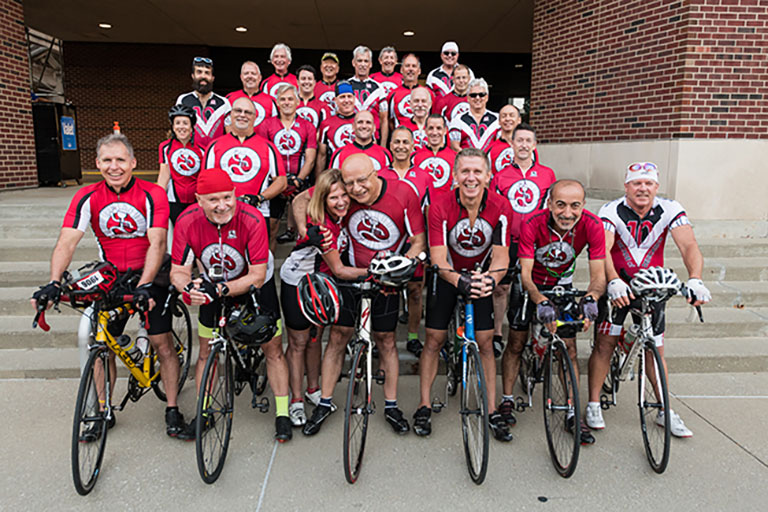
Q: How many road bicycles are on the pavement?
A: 6